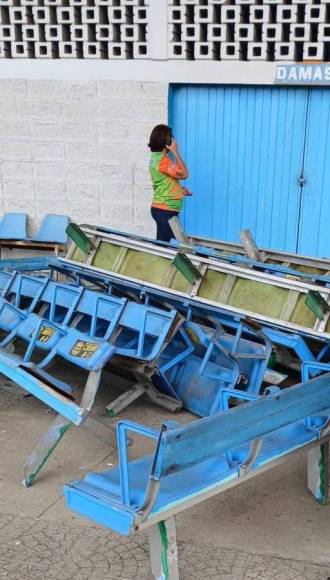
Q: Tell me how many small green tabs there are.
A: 3